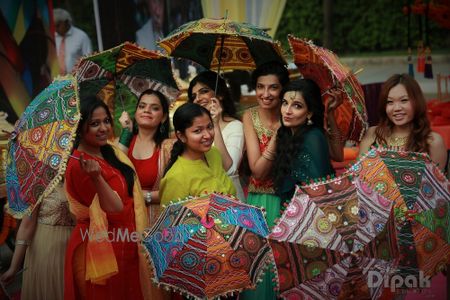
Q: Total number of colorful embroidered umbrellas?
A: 7